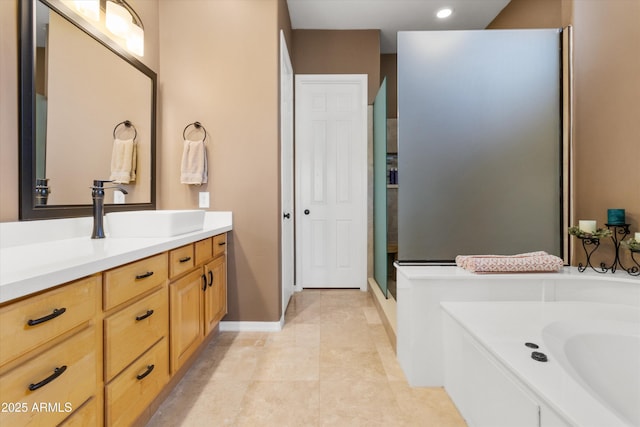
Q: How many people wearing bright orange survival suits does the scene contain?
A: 0